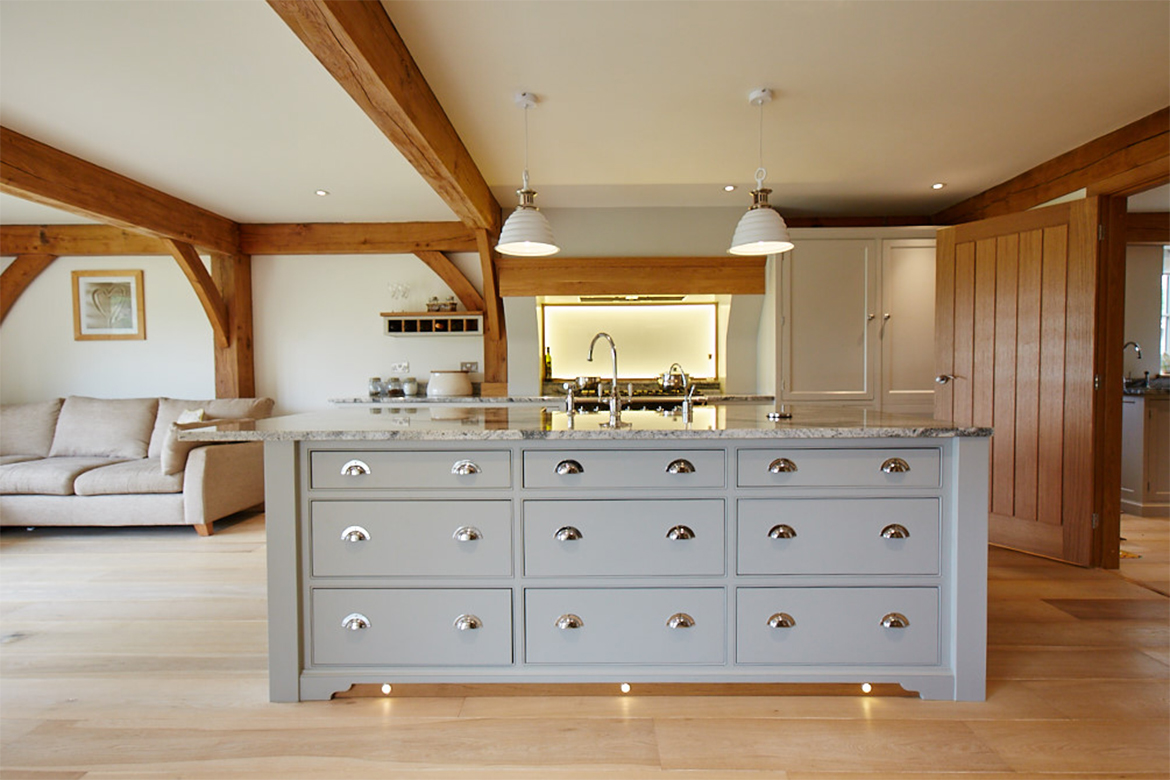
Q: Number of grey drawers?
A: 9